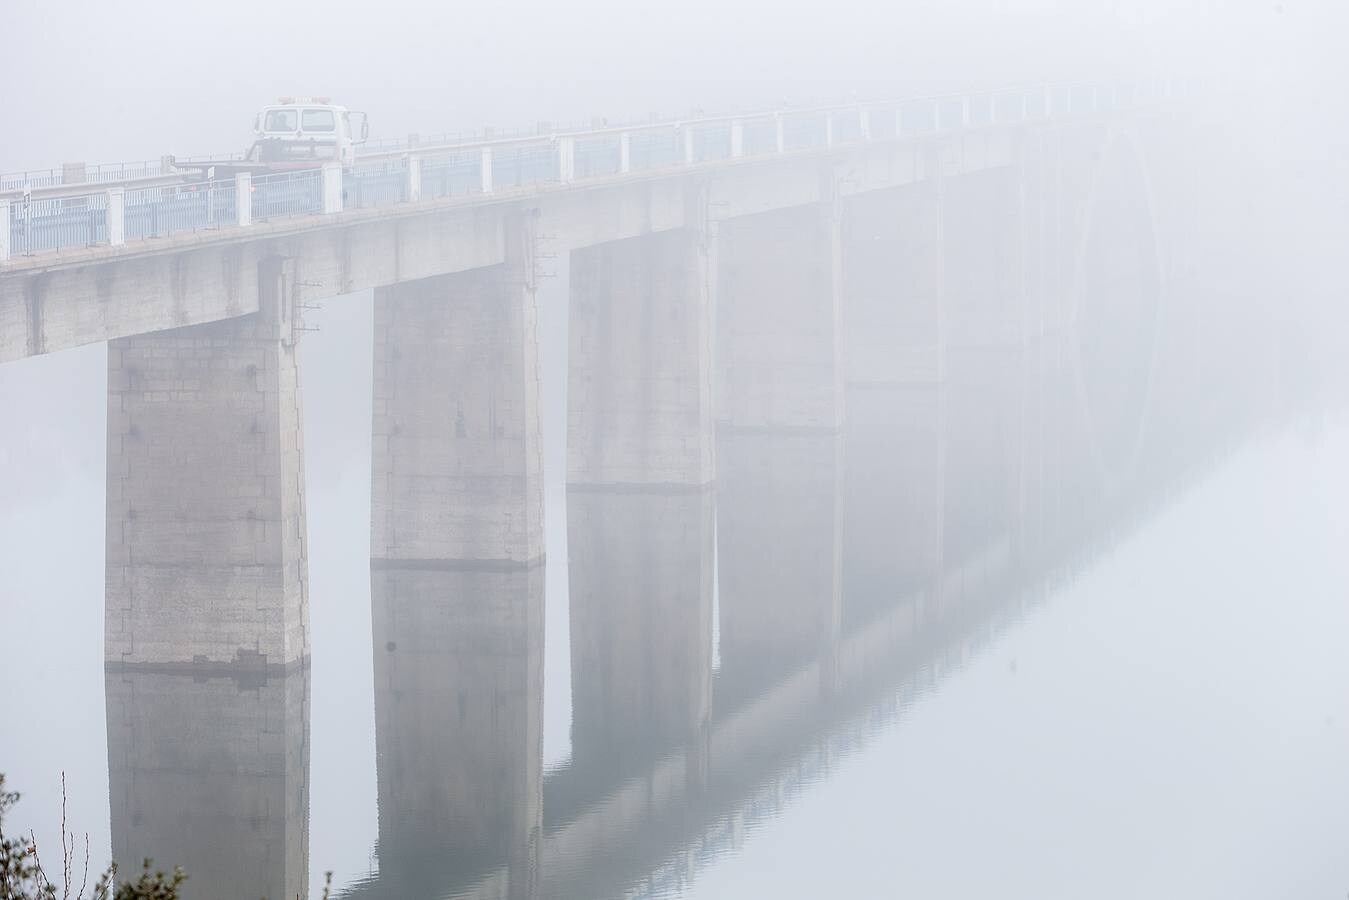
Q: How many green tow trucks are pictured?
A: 0